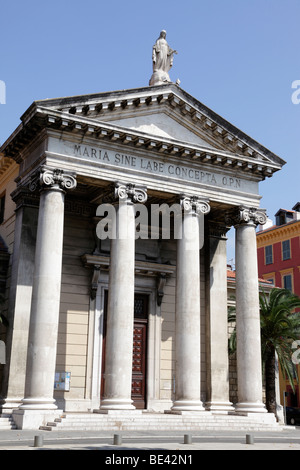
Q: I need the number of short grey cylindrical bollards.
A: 4